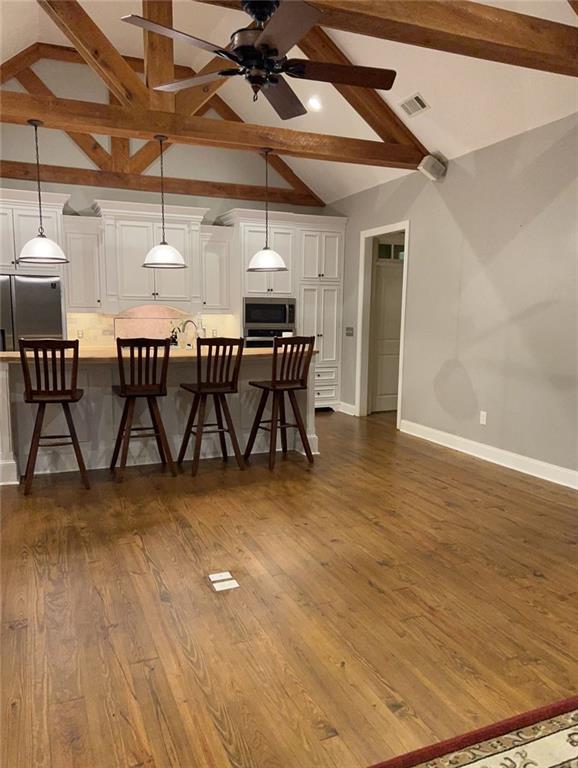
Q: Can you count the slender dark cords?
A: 3